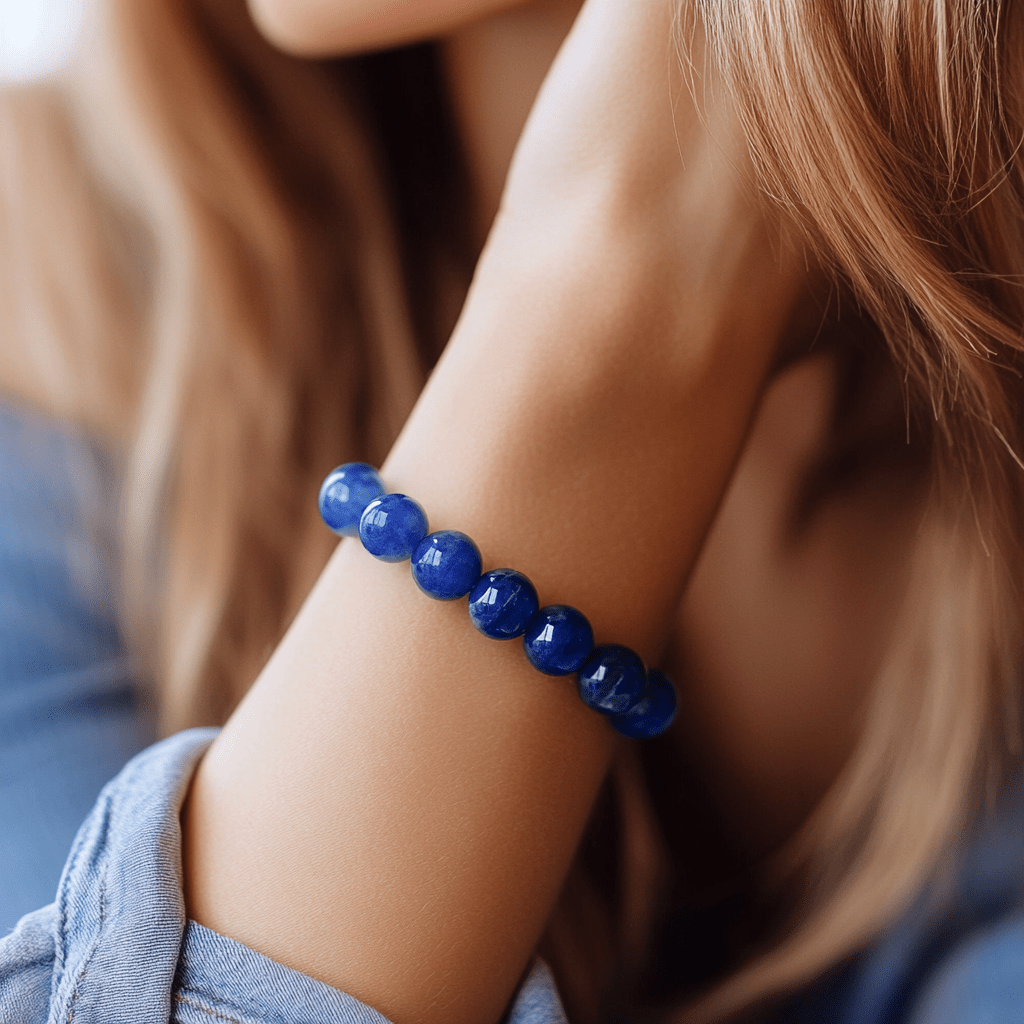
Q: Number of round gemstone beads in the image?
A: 7